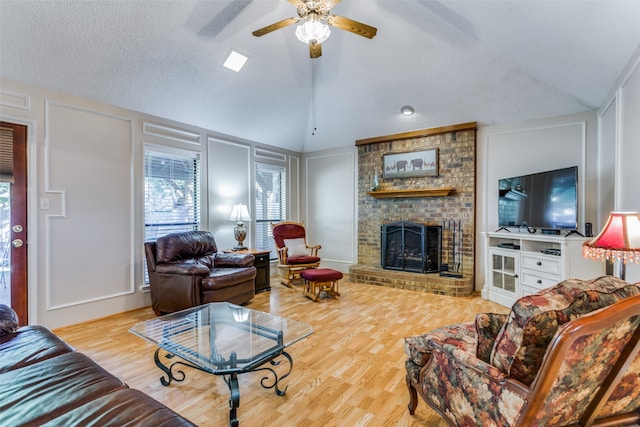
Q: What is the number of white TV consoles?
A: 1